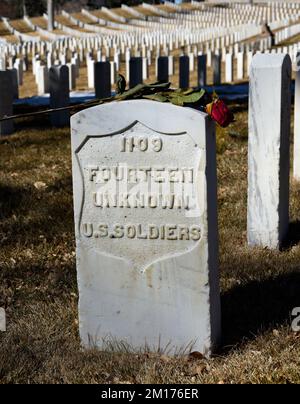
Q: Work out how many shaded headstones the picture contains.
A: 8